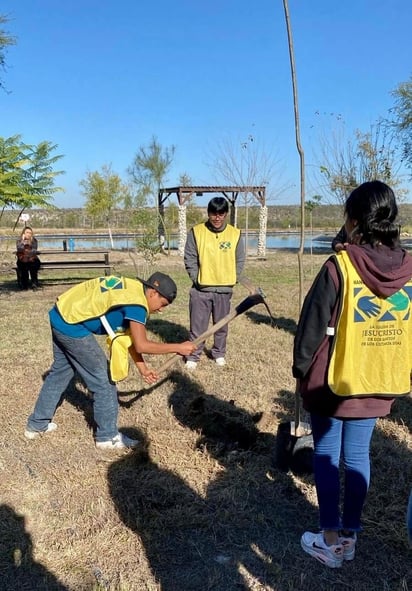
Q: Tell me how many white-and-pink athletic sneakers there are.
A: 2